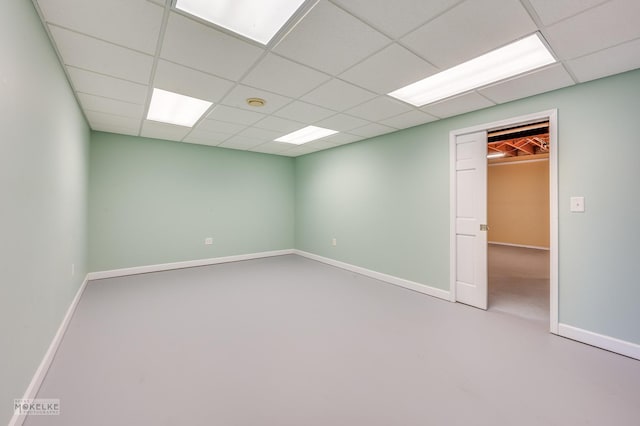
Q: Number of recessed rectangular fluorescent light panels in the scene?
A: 4